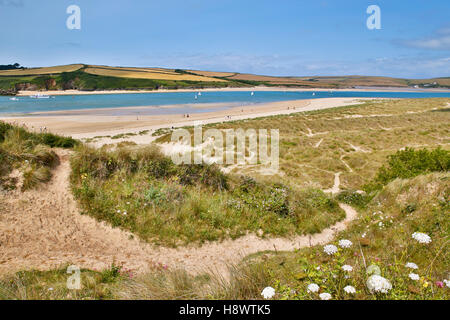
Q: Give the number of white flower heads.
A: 12